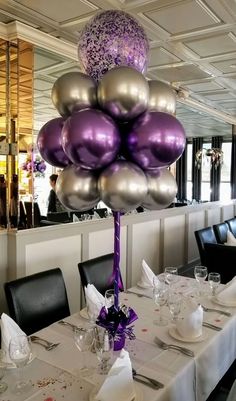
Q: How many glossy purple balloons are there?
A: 3